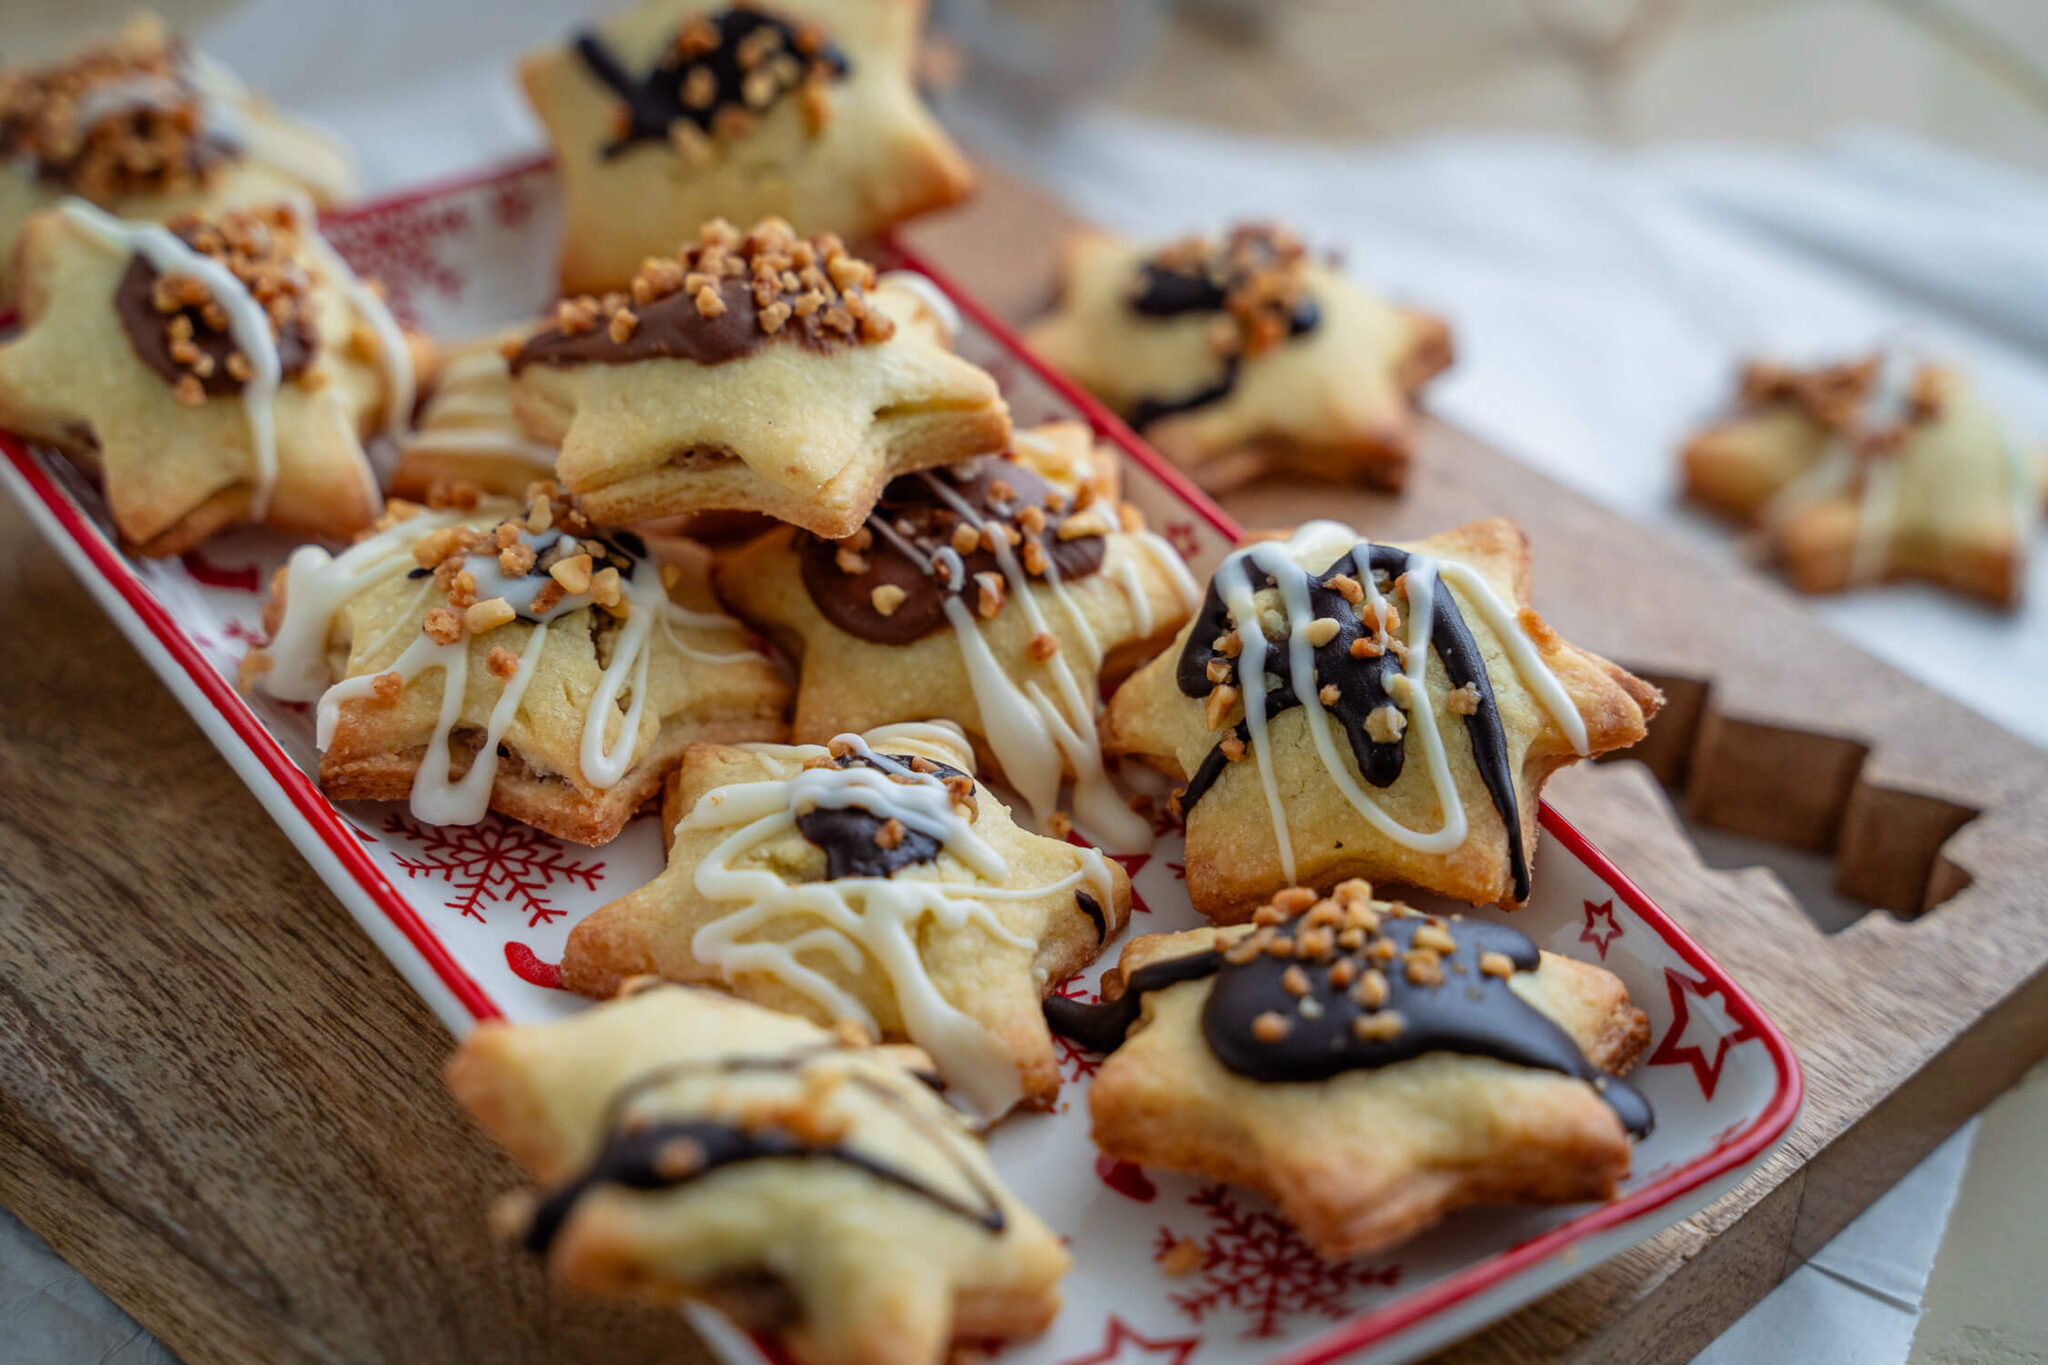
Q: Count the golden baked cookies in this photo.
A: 13